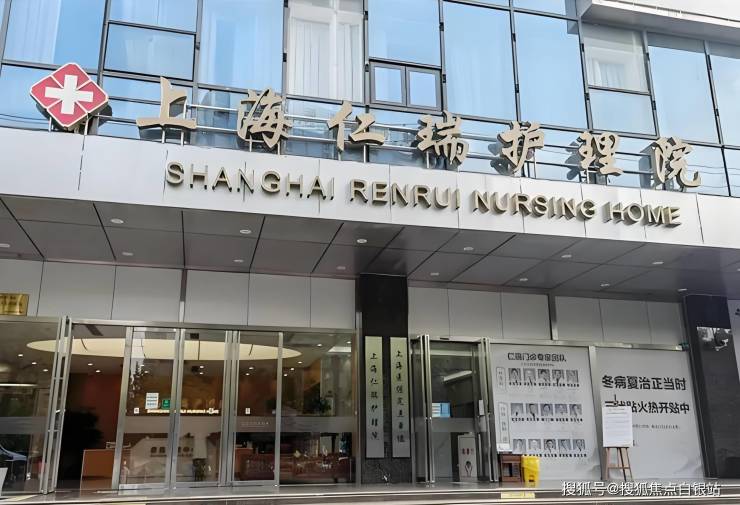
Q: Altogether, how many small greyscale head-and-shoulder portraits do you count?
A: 15